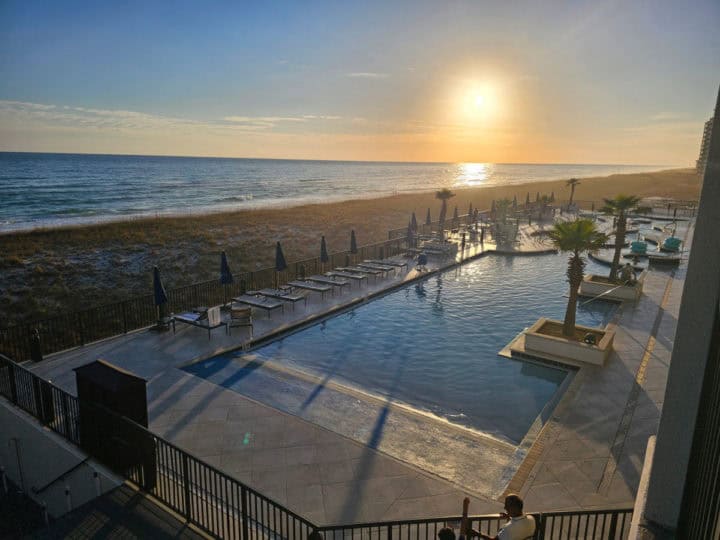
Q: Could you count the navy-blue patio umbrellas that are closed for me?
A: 15